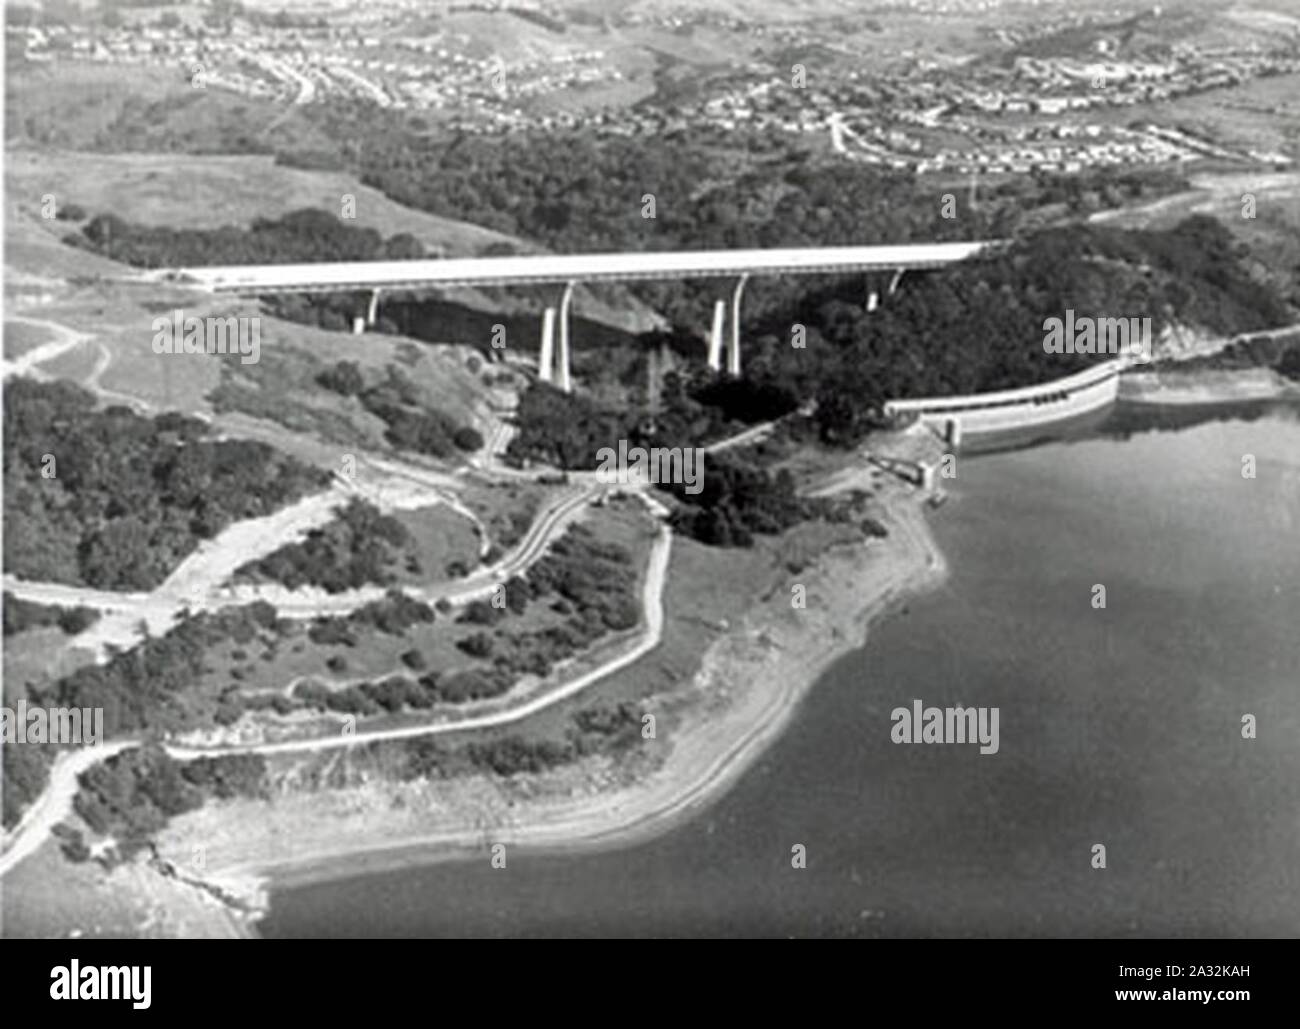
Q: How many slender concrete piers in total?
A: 8